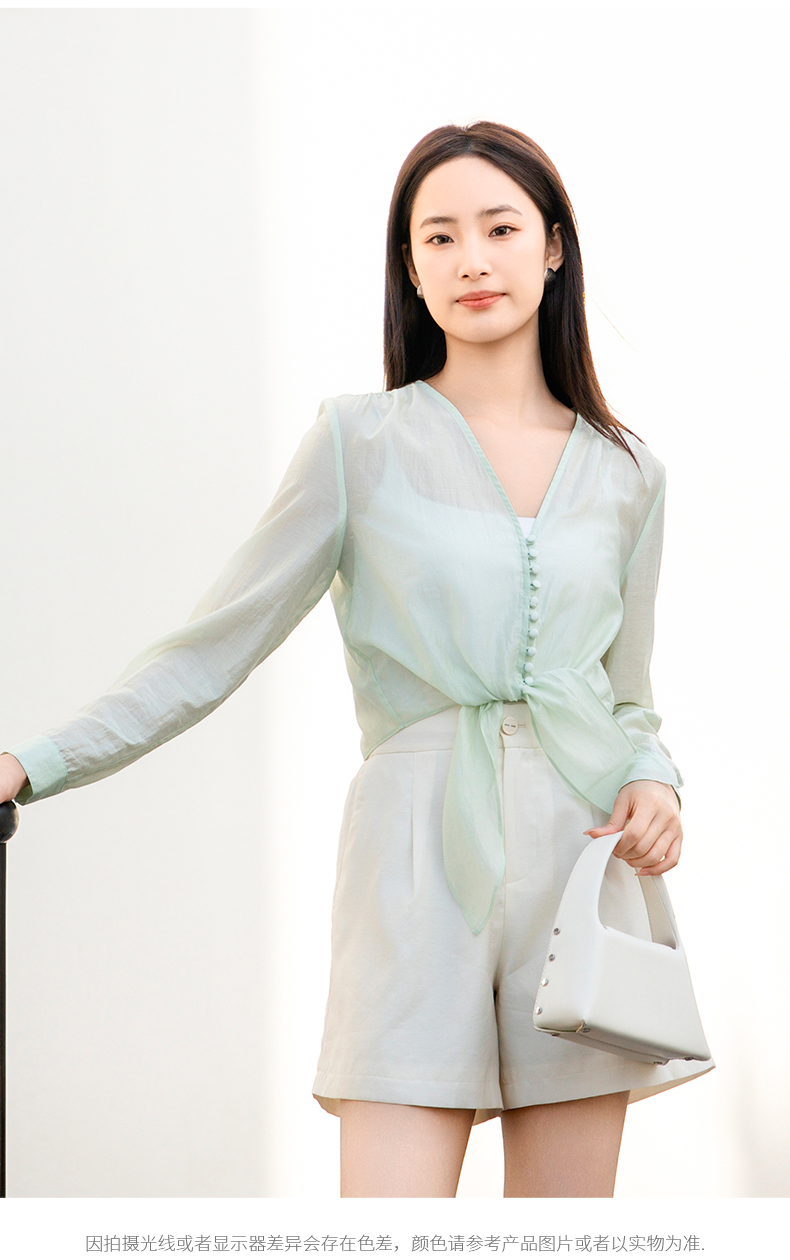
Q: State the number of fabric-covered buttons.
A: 10